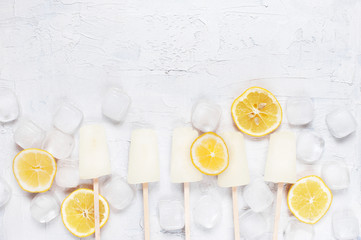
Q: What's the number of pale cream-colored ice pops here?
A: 5